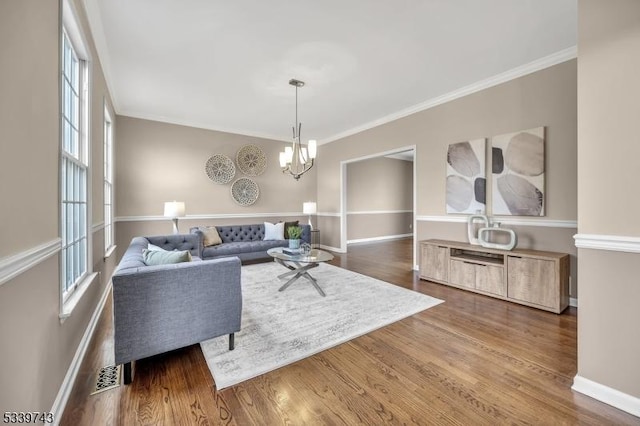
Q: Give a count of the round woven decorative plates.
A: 3